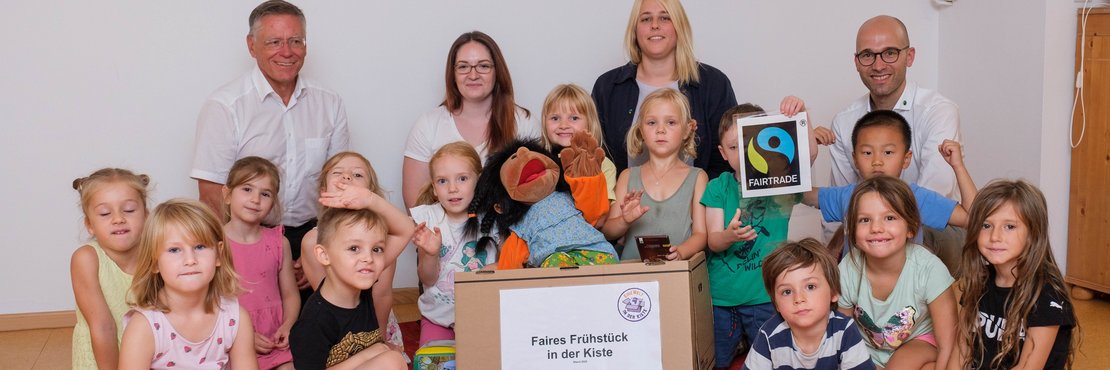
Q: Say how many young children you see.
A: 13